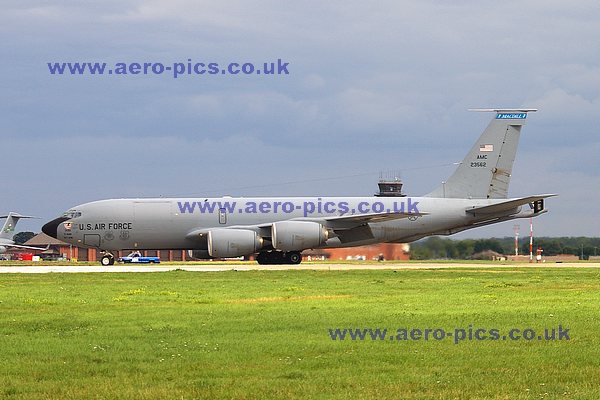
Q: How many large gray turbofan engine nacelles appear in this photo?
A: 2